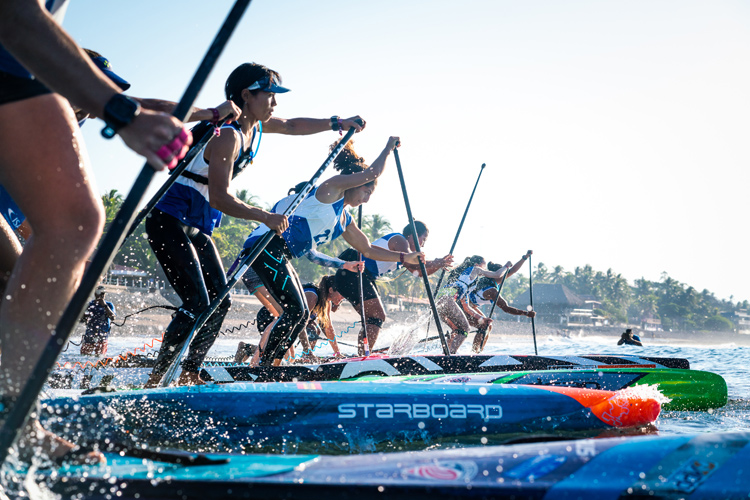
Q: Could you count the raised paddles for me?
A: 8